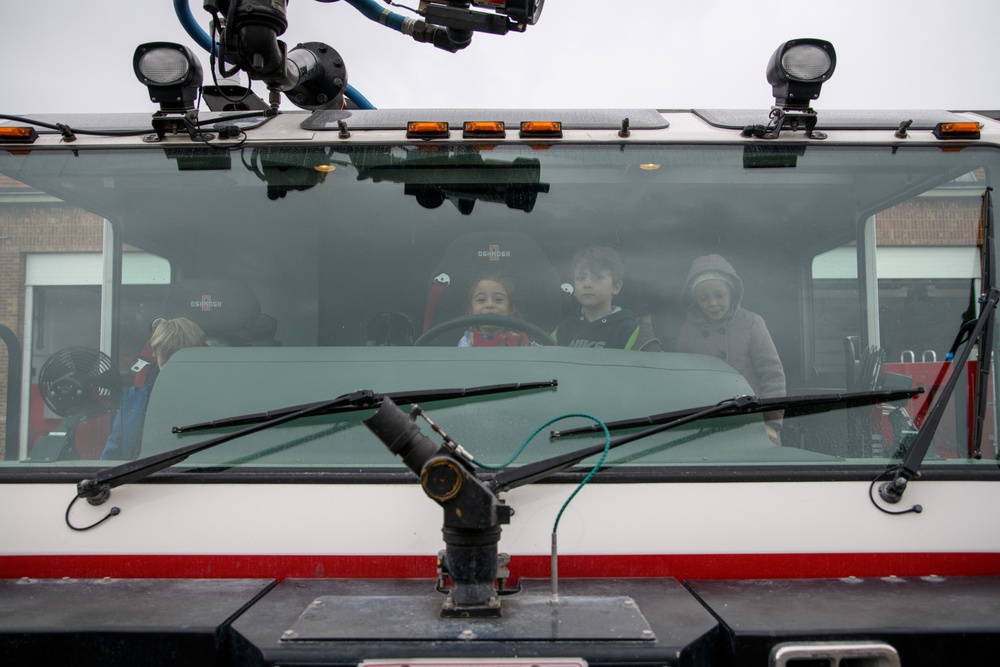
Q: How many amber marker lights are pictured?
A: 5